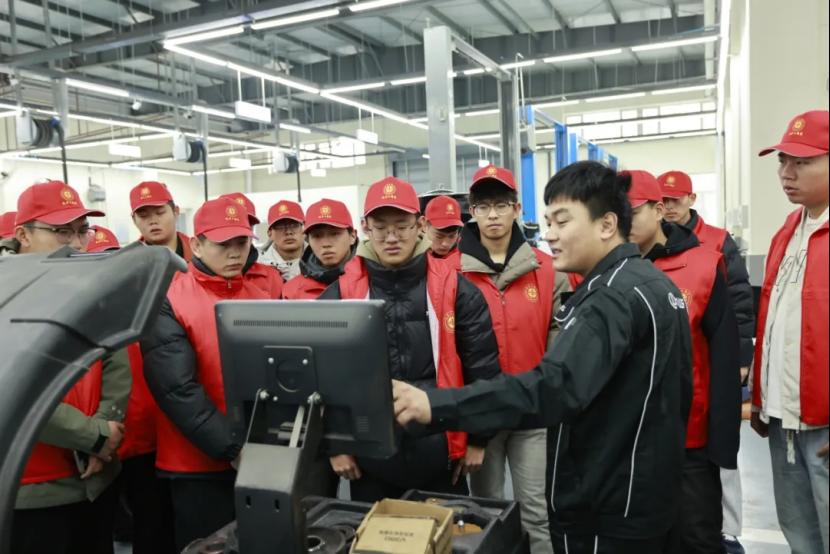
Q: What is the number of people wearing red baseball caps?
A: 14